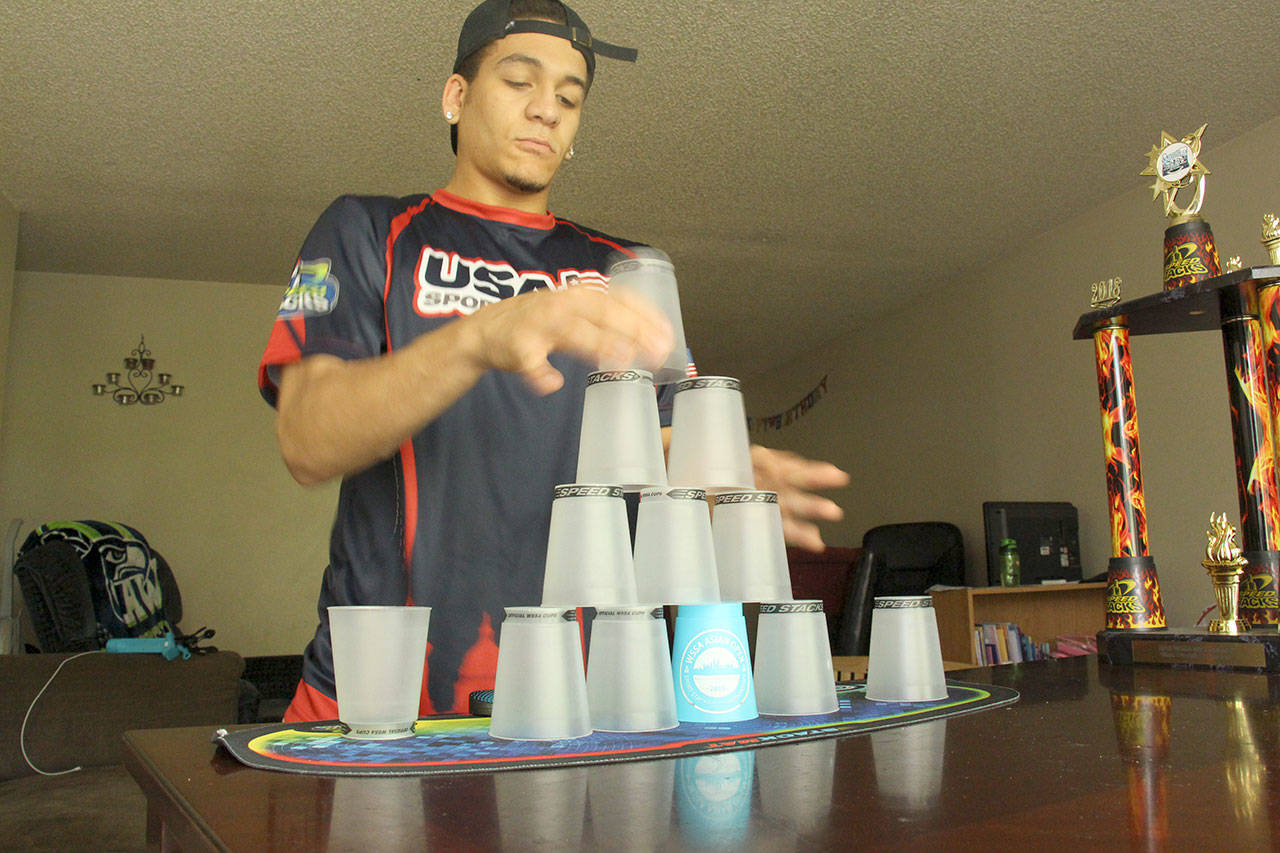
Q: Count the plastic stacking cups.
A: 12